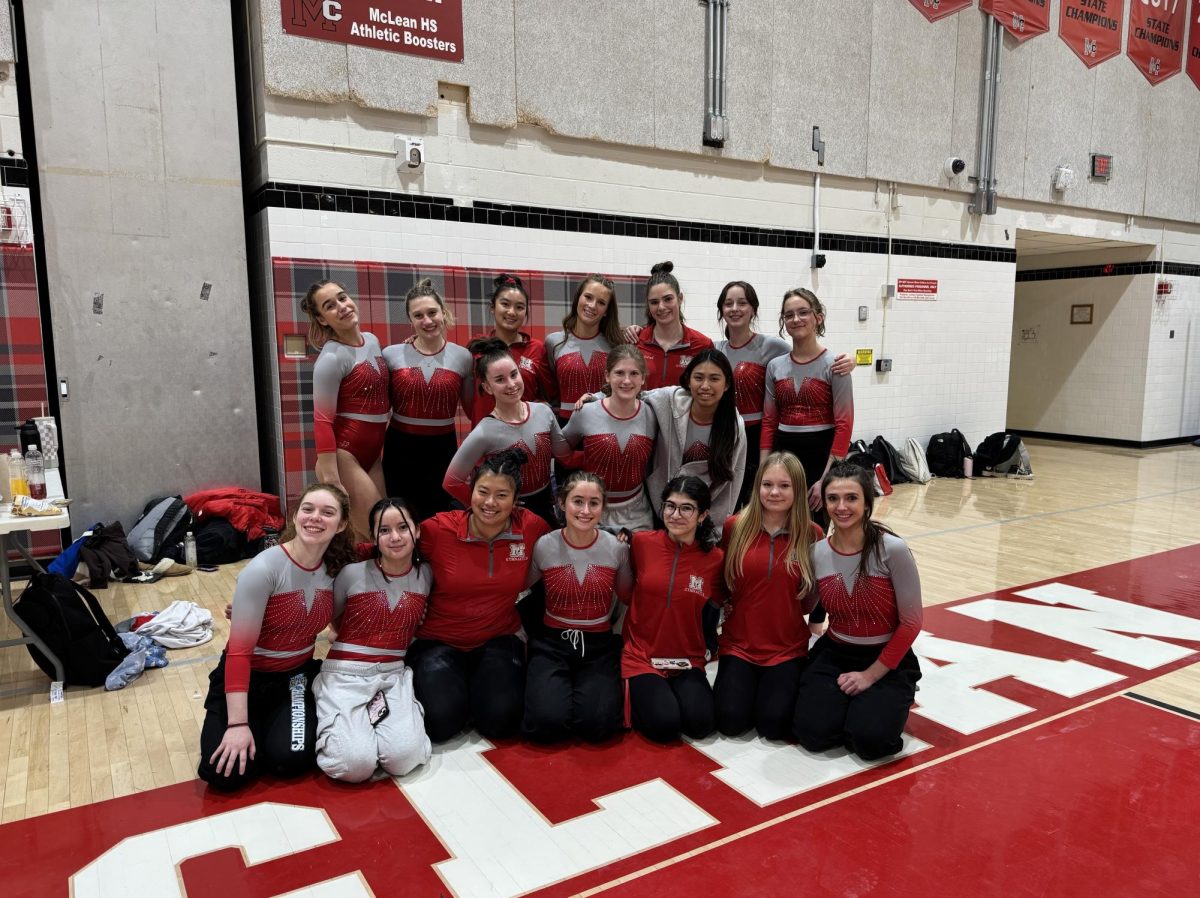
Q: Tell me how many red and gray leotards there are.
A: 12